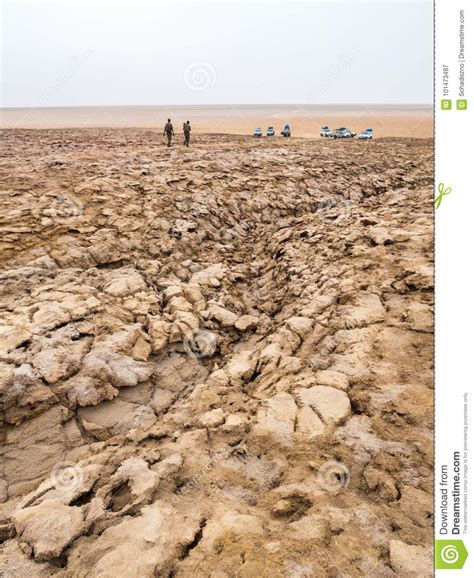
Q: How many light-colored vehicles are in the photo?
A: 6